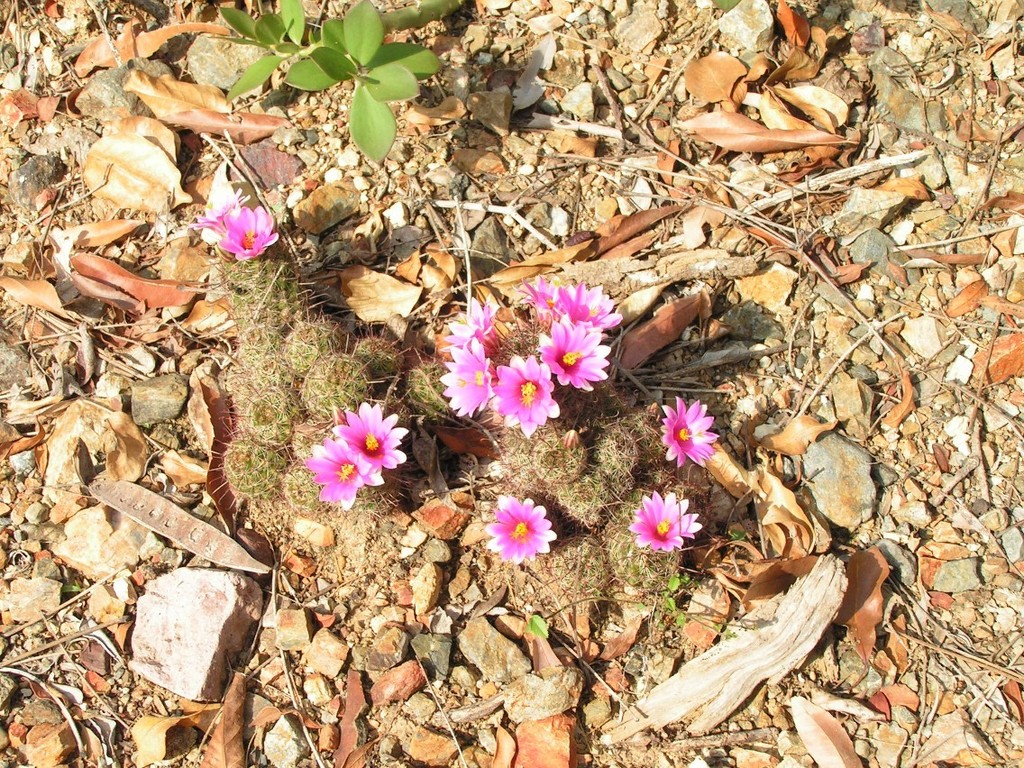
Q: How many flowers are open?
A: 13